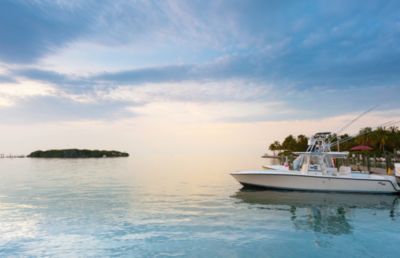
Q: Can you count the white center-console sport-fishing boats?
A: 1